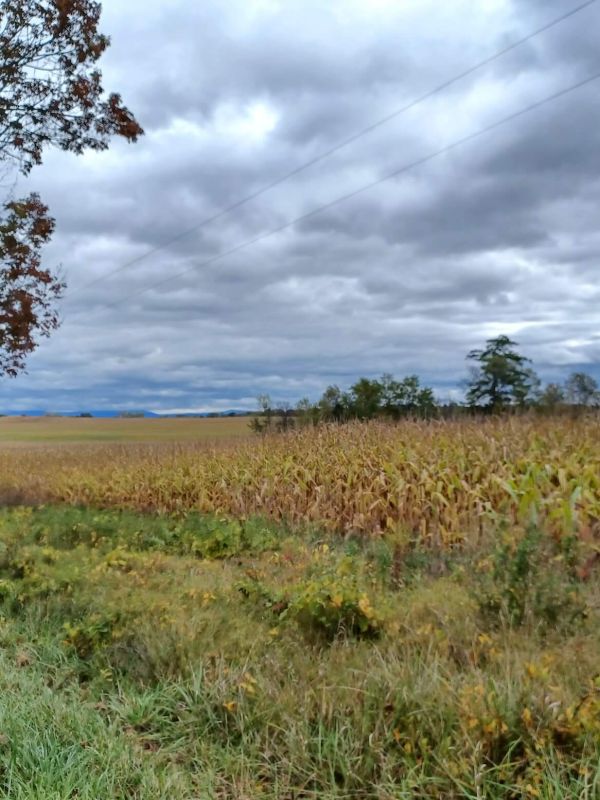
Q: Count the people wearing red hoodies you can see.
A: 0